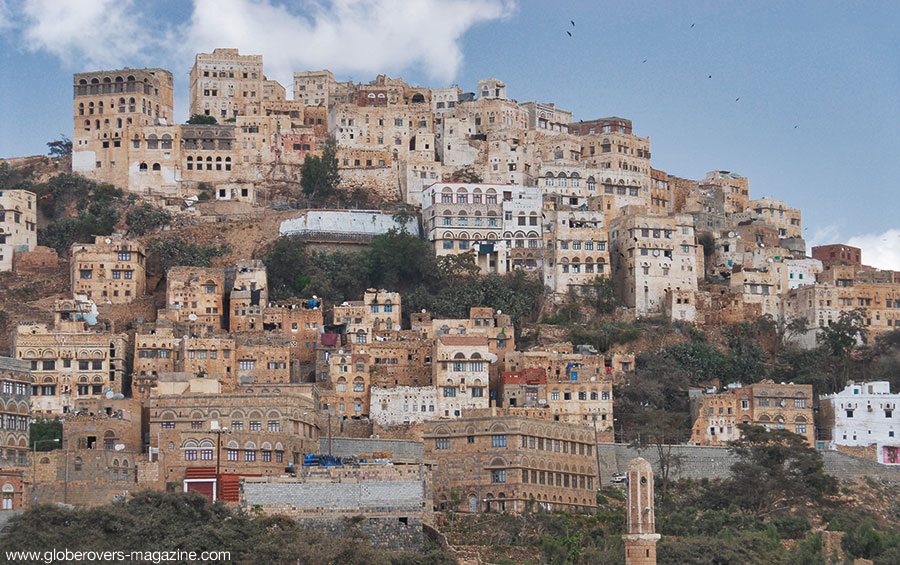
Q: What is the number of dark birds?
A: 7